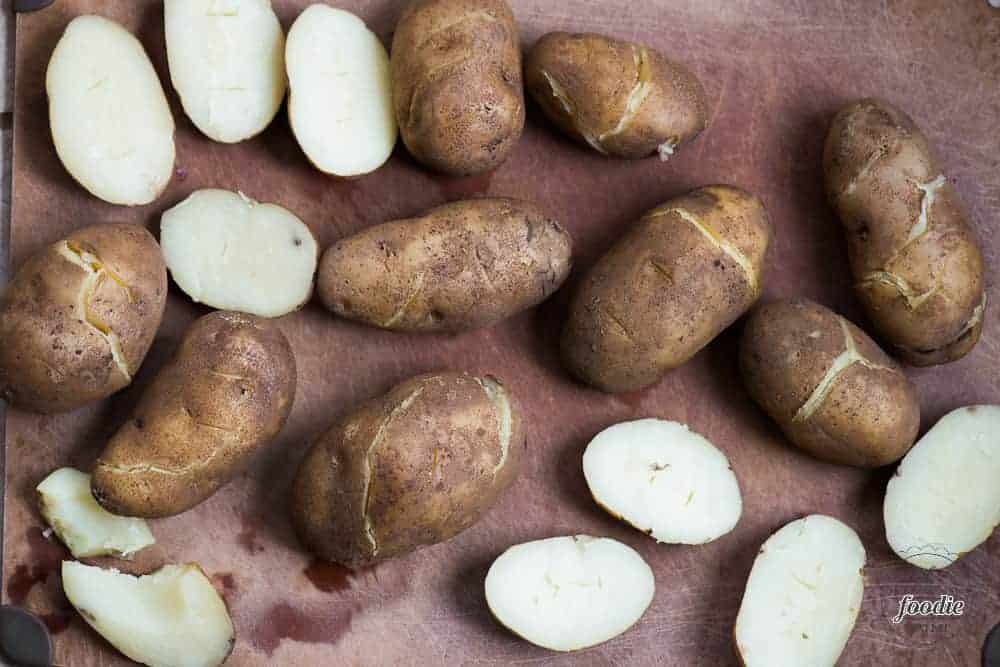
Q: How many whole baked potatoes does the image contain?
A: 9